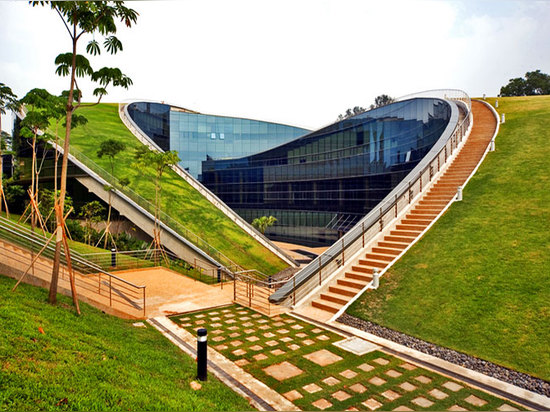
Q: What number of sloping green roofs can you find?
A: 2